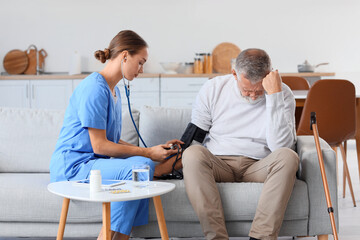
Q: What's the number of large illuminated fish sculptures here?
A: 0